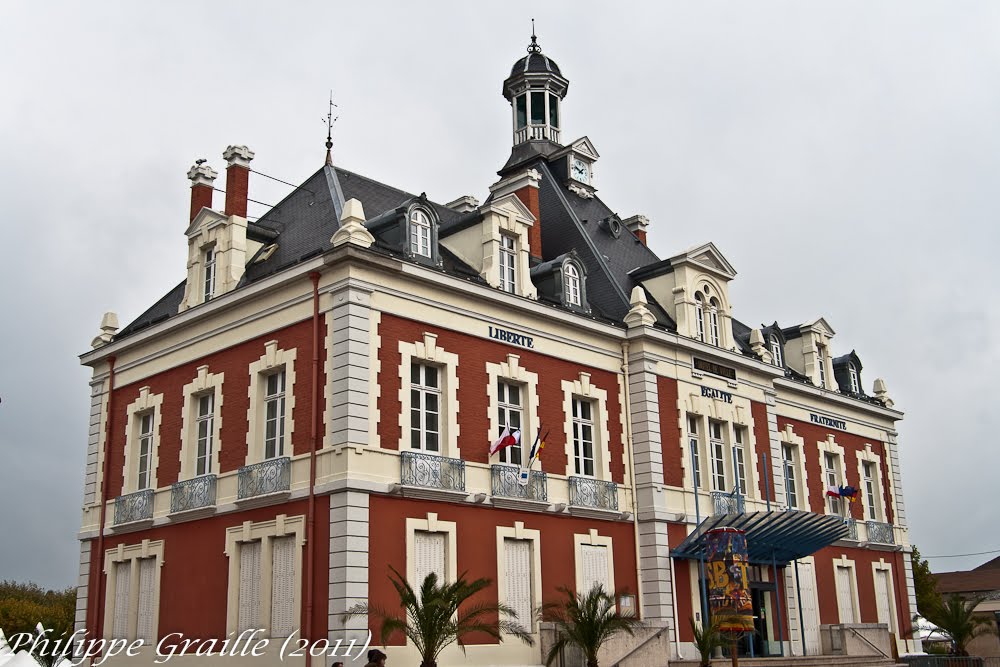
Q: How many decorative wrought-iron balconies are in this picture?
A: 9